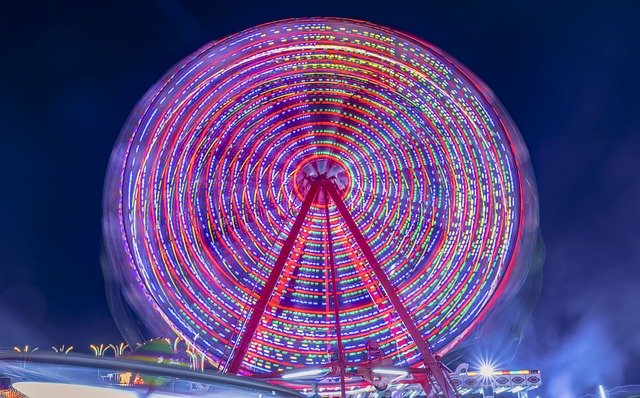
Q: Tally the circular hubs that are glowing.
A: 1